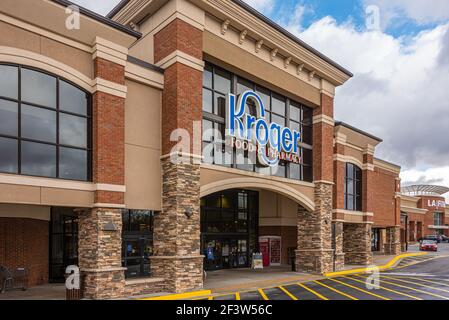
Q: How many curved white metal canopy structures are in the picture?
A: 1